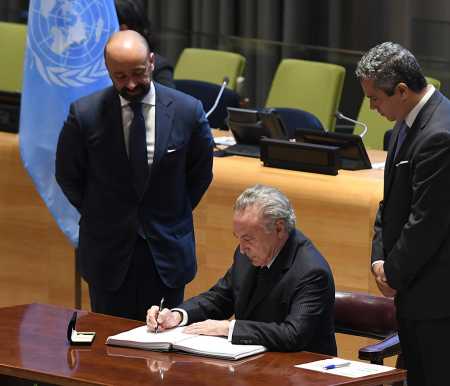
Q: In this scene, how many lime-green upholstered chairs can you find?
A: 4